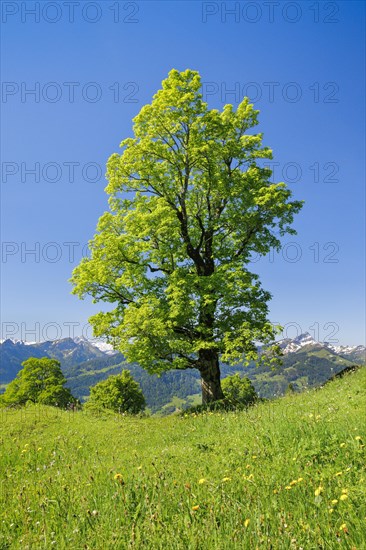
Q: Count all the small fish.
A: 0